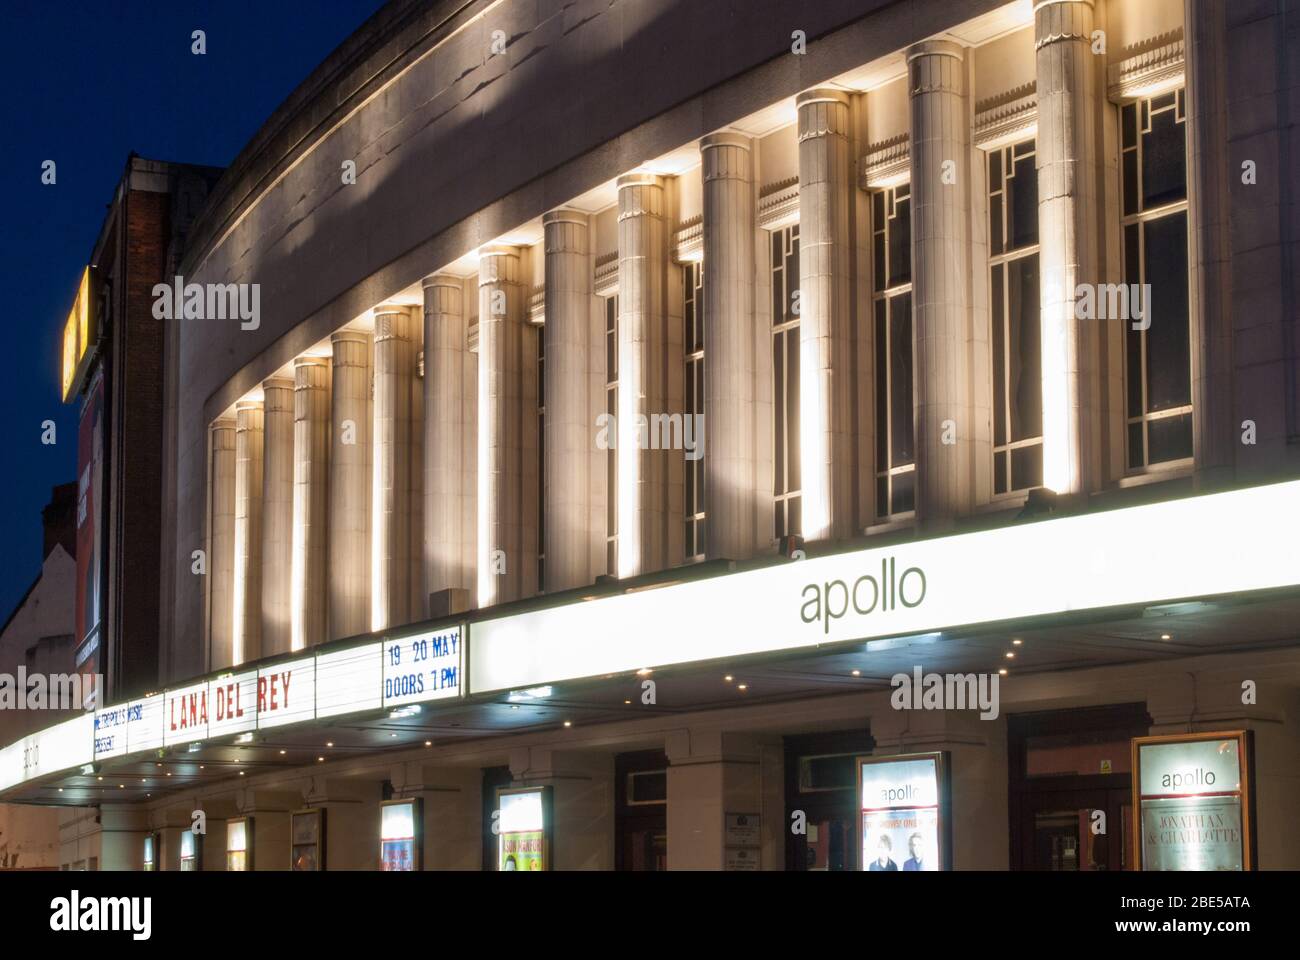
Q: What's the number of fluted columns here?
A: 14